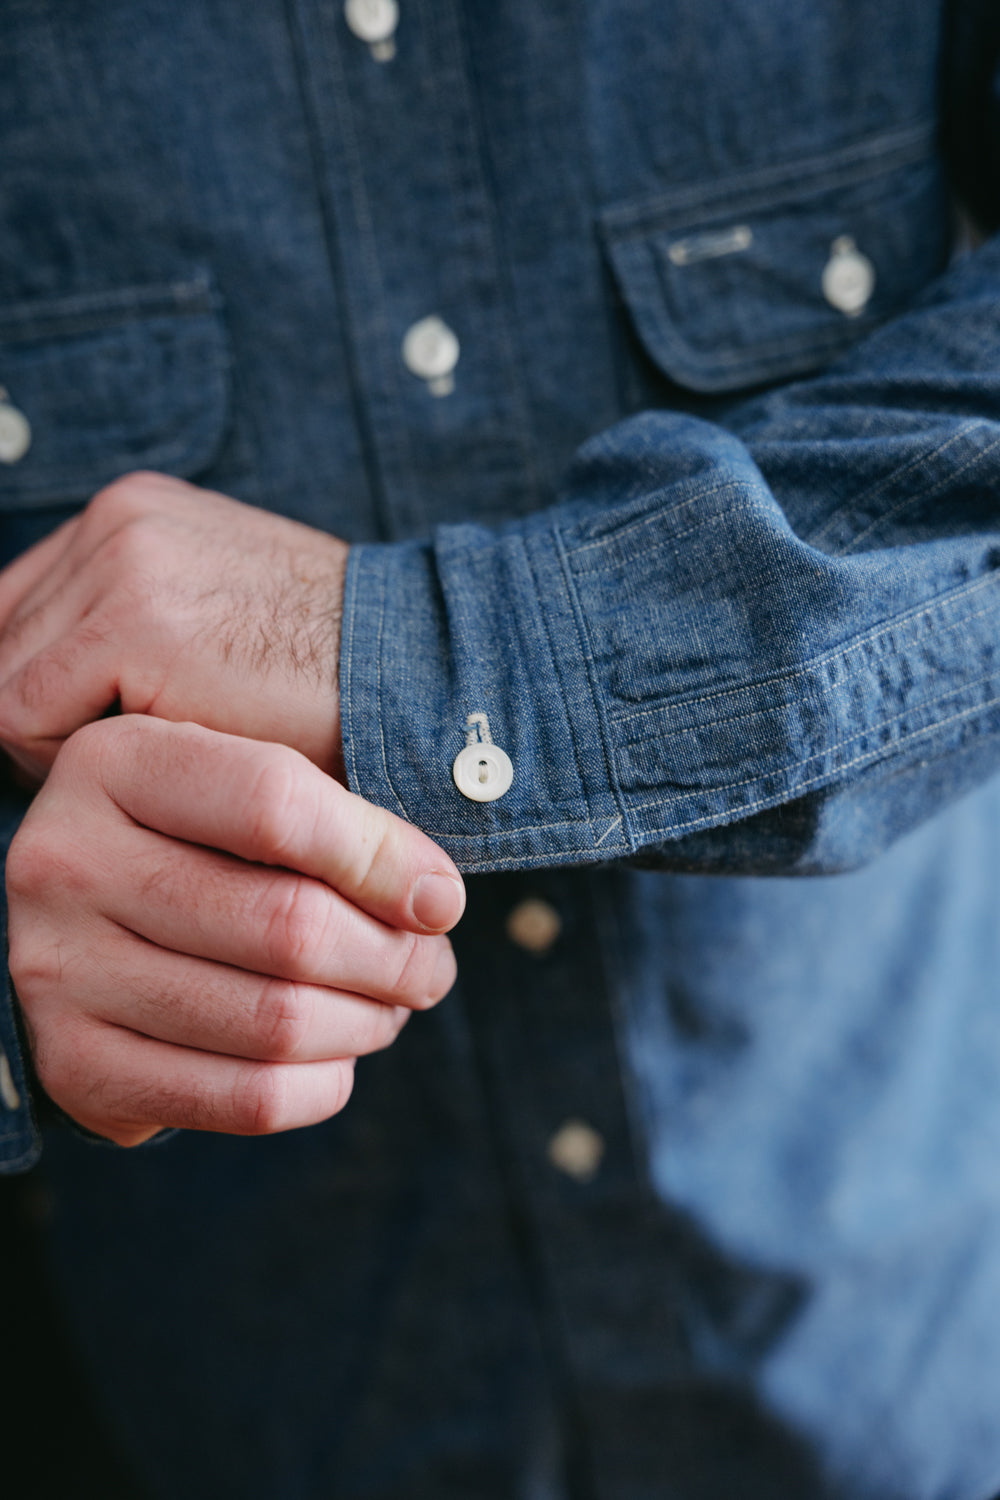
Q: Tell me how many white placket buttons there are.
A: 4